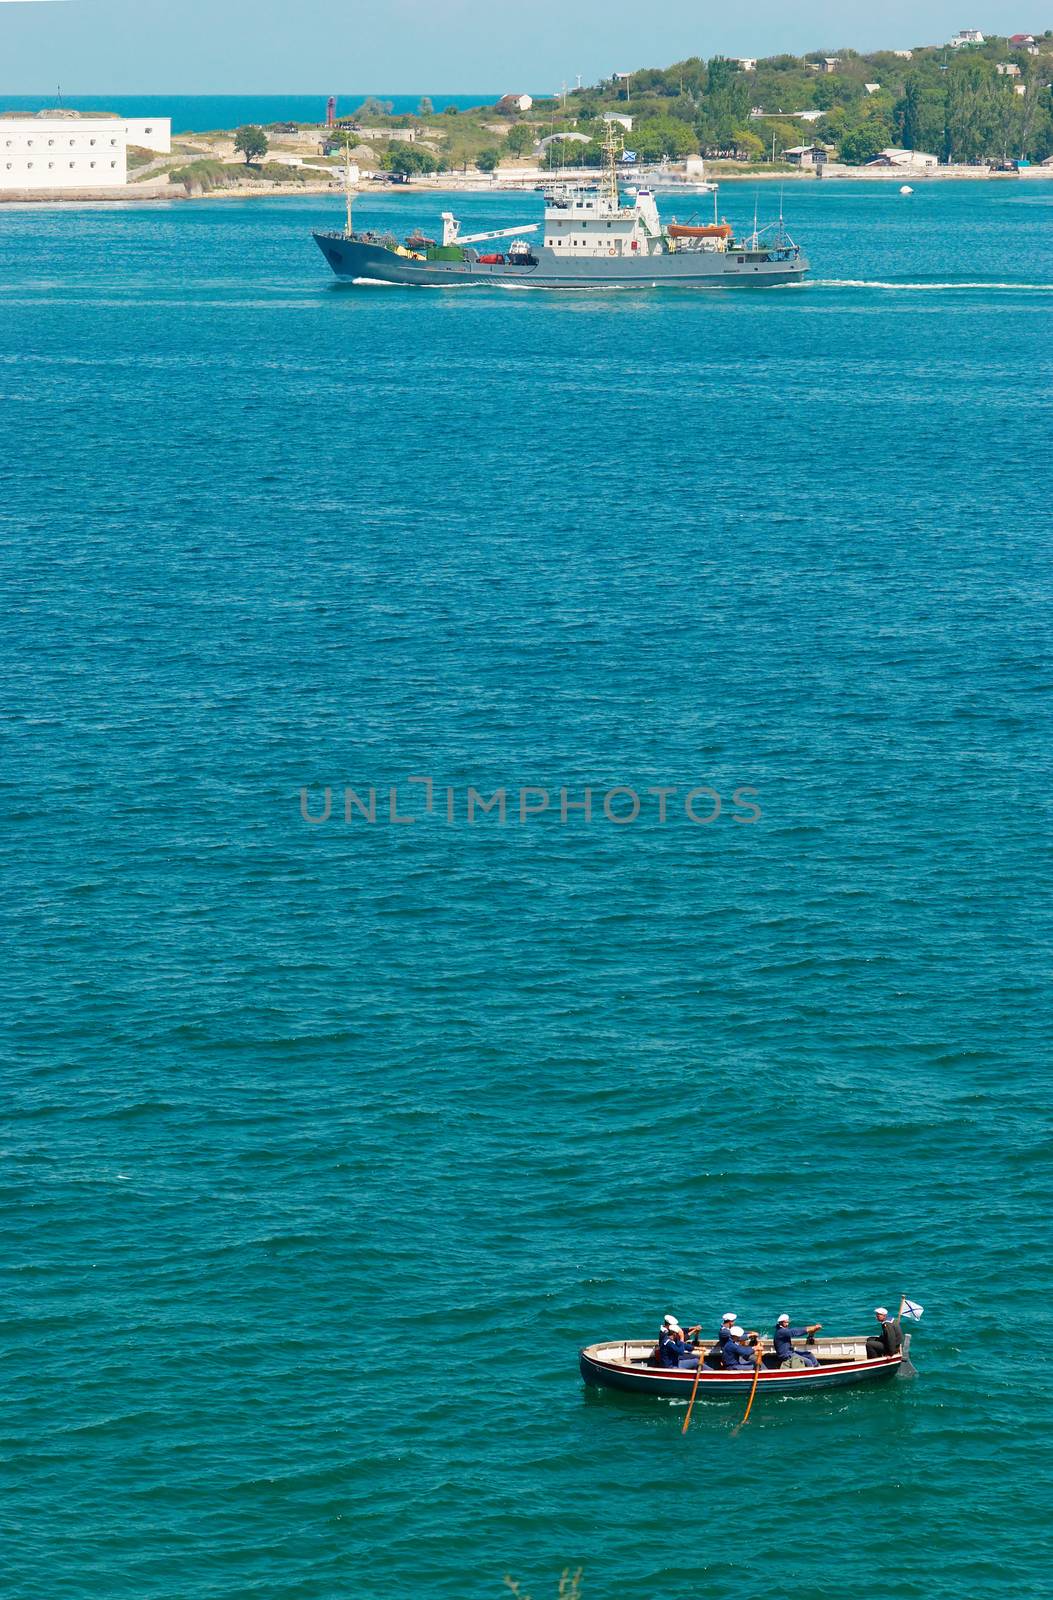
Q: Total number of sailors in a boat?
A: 6